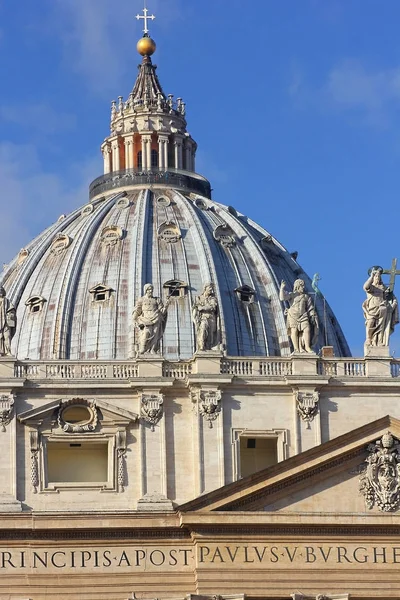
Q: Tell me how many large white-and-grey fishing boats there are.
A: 0